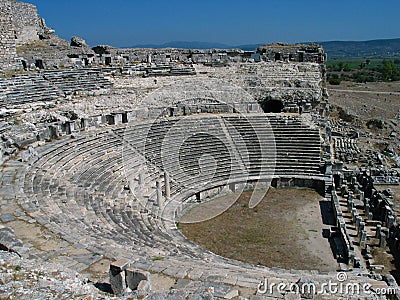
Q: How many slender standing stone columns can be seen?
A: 2